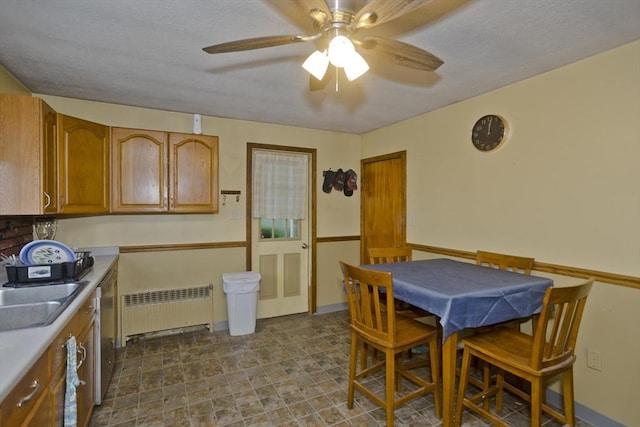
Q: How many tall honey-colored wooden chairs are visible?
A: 4